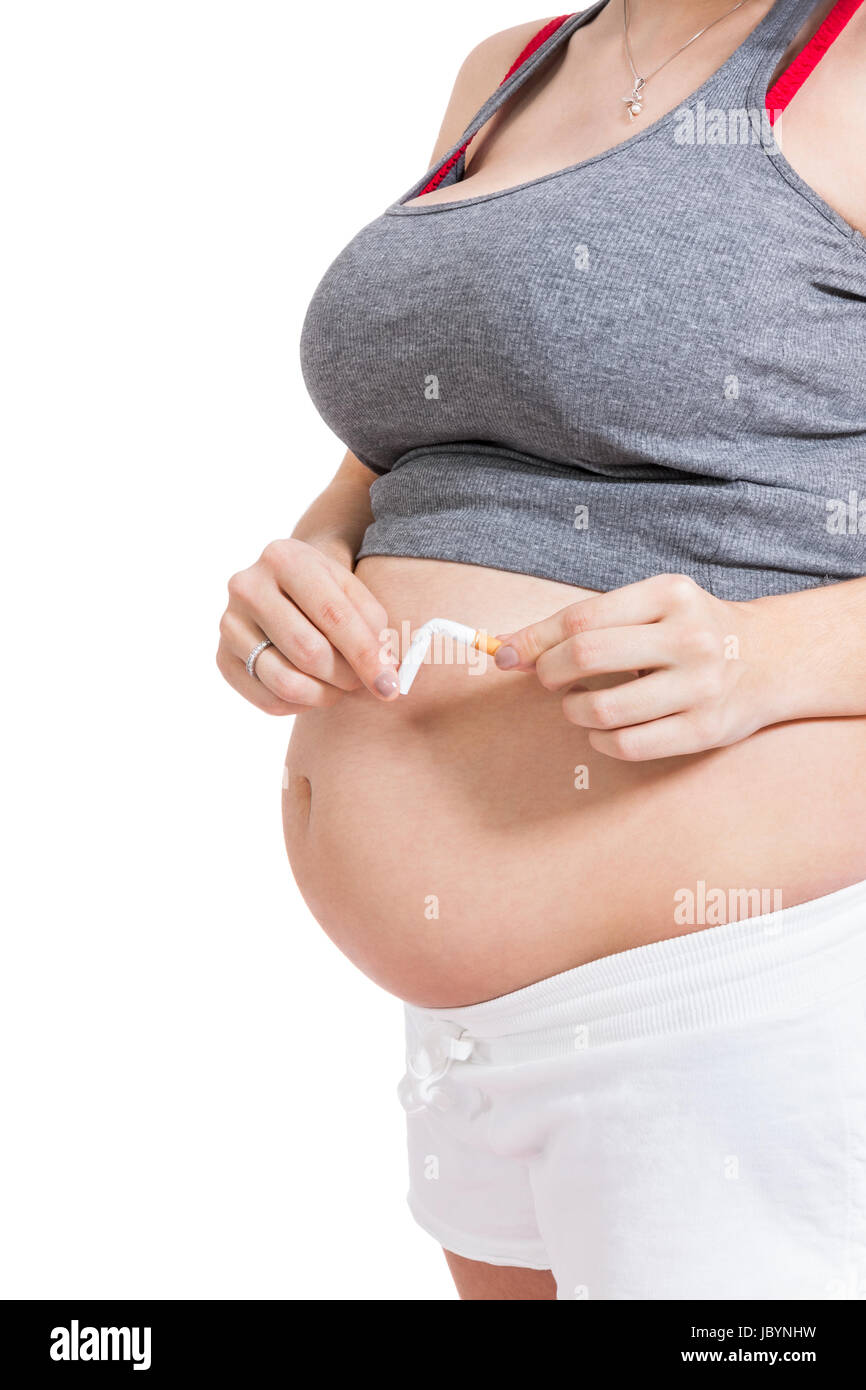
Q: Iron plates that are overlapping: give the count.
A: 0